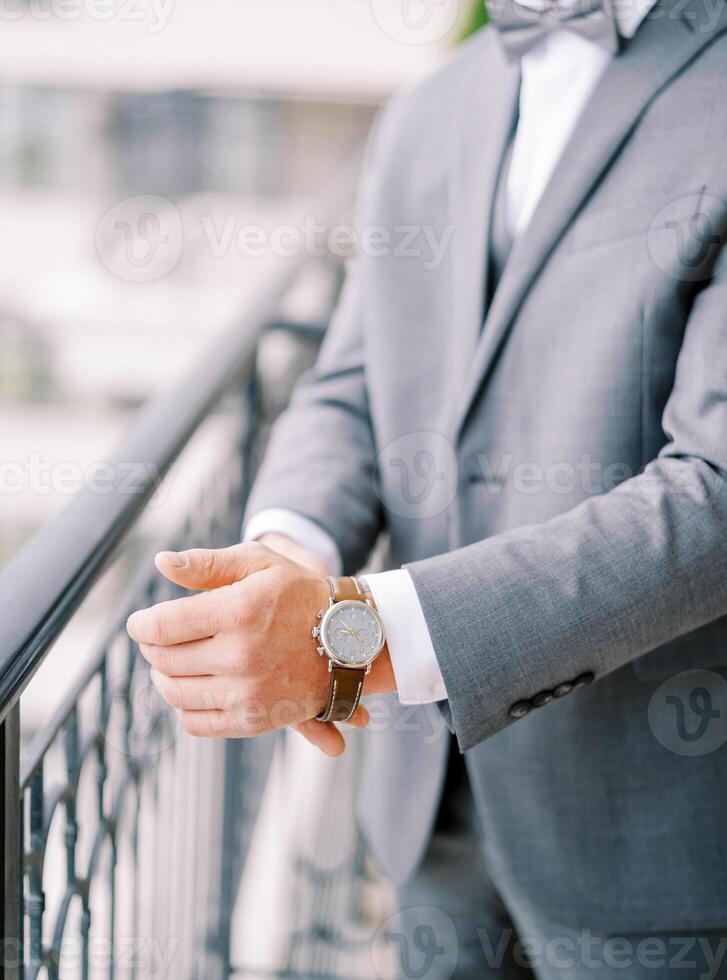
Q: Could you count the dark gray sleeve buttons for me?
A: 4